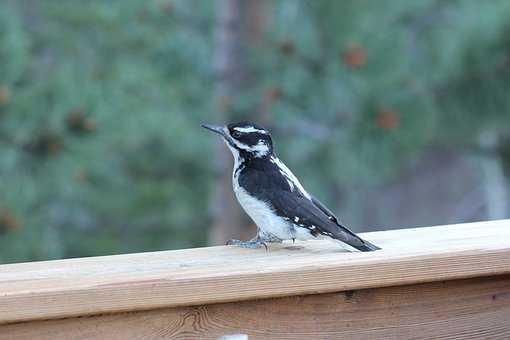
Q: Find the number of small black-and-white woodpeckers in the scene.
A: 1